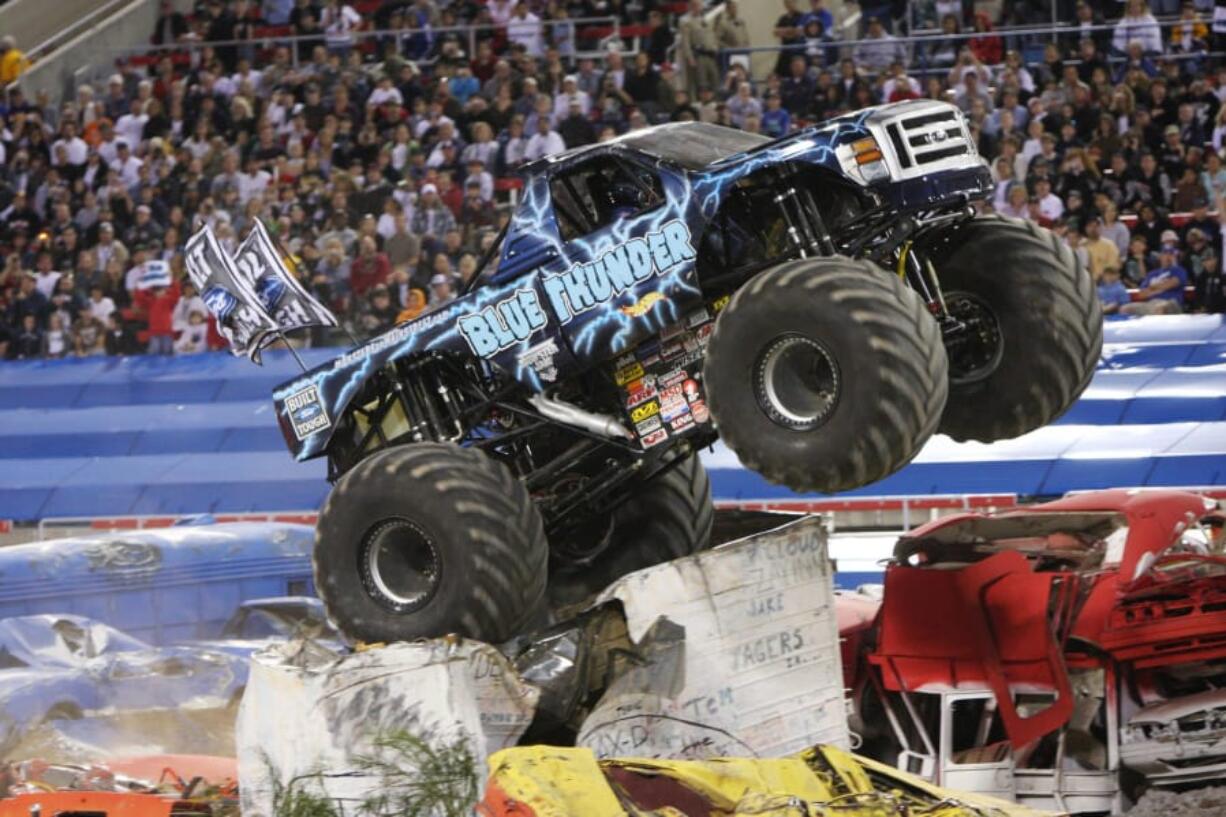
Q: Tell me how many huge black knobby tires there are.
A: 4